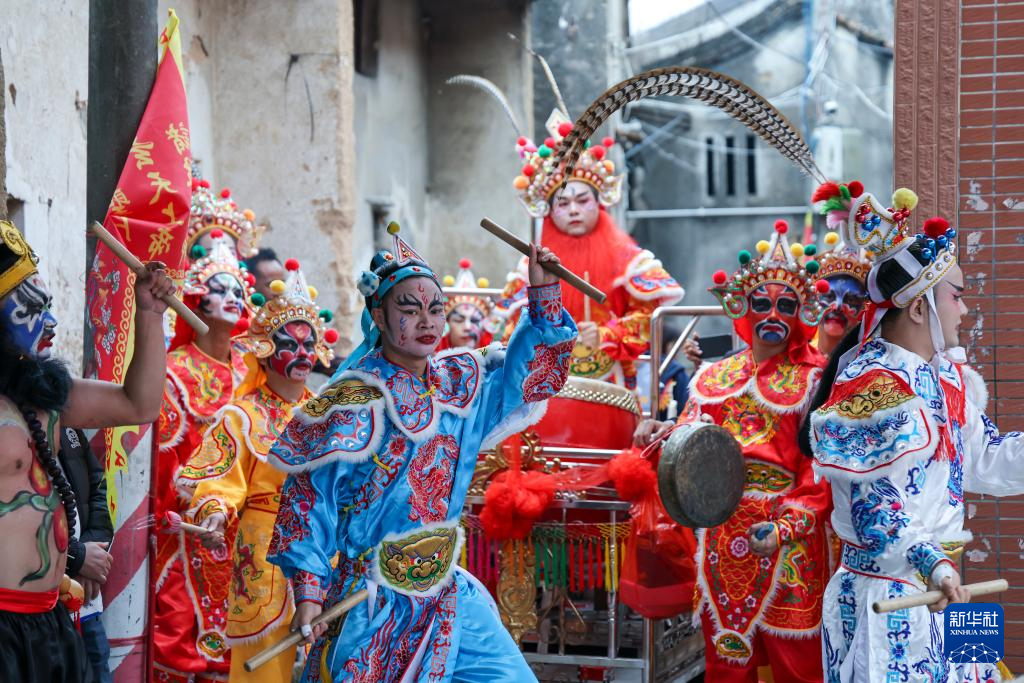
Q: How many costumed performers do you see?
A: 10